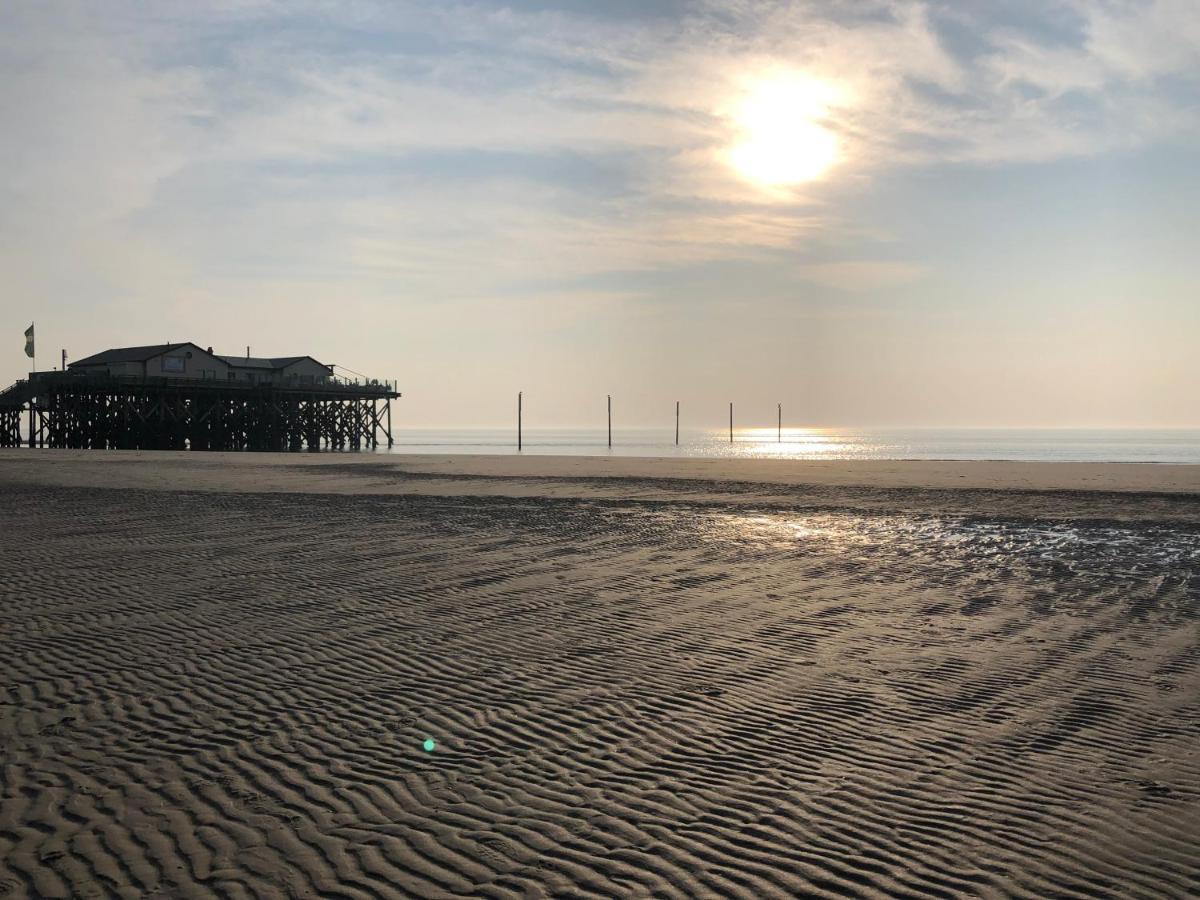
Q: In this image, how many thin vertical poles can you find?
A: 5